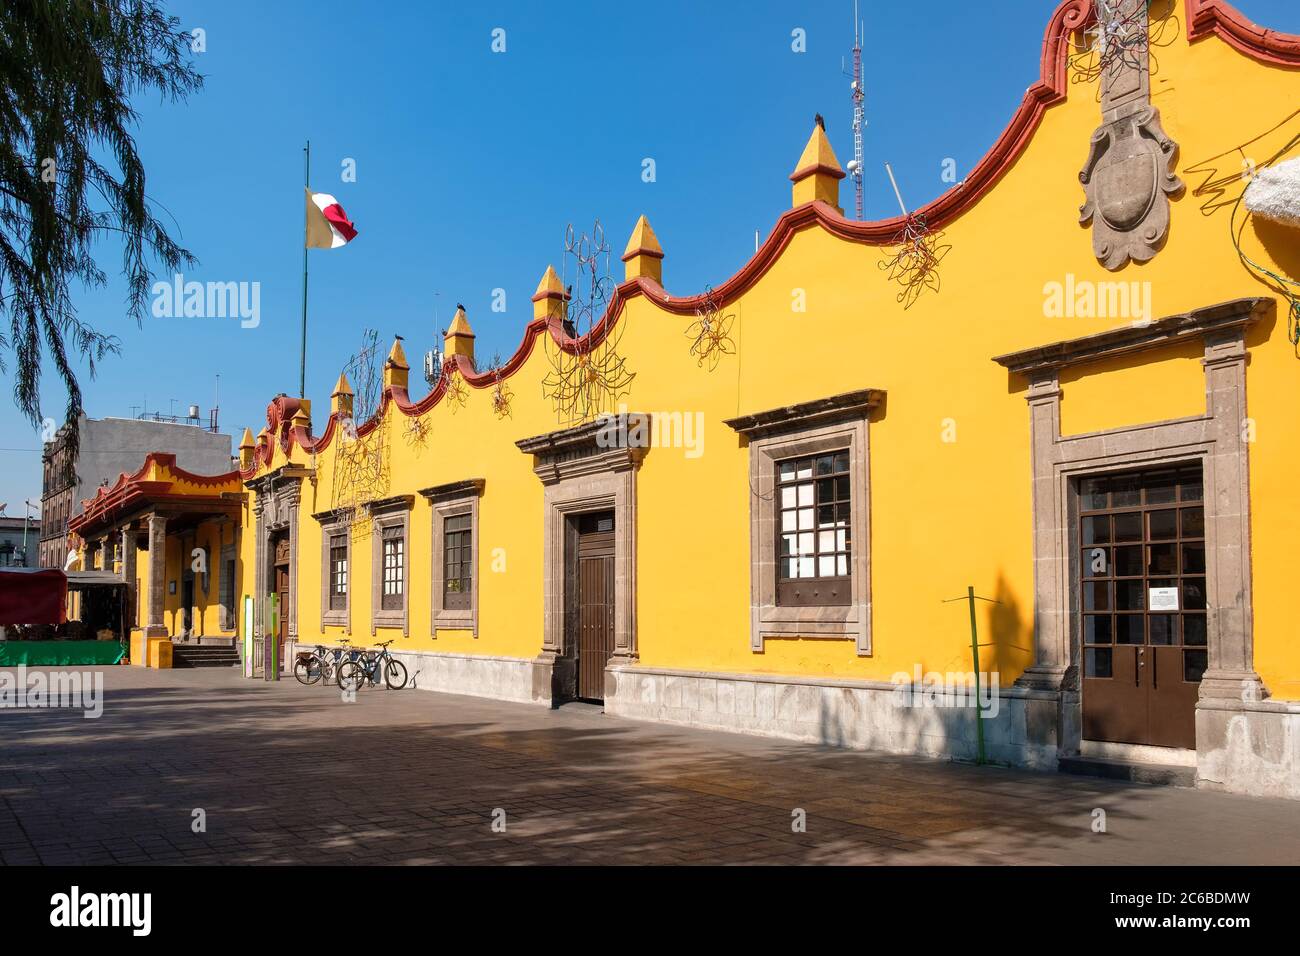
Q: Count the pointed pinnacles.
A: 9